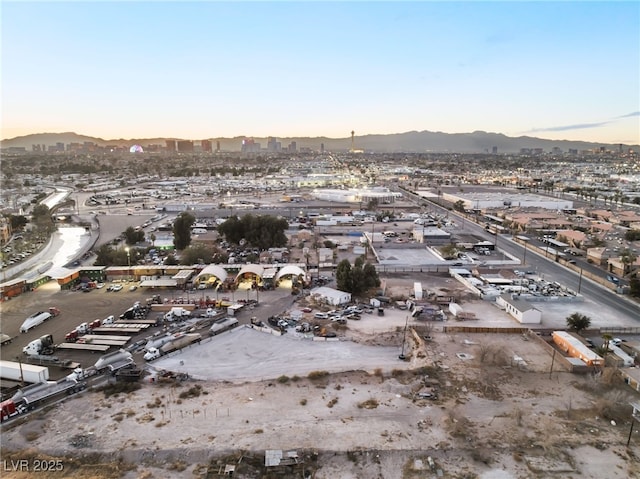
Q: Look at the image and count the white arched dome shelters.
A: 3